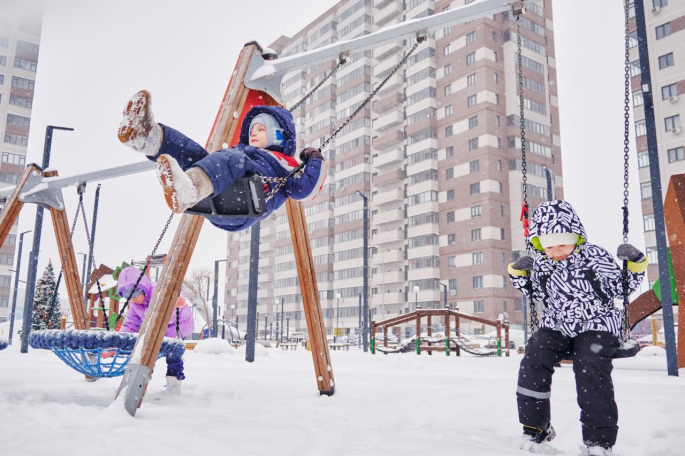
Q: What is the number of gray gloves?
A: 2